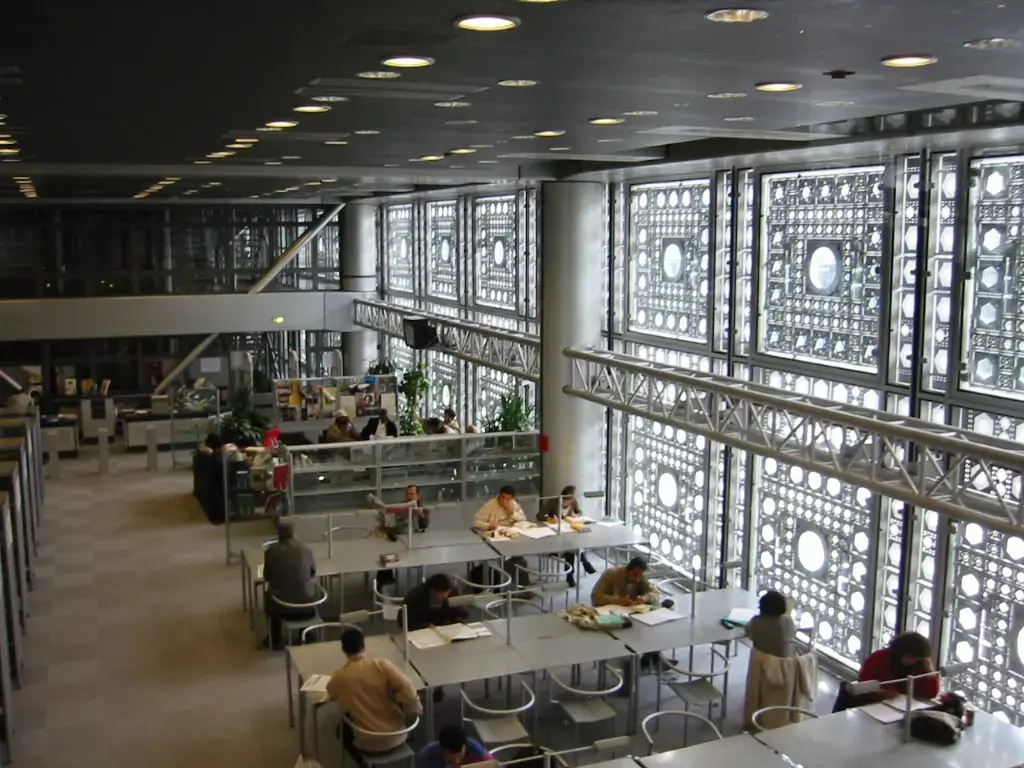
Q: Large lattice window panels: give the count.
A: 12